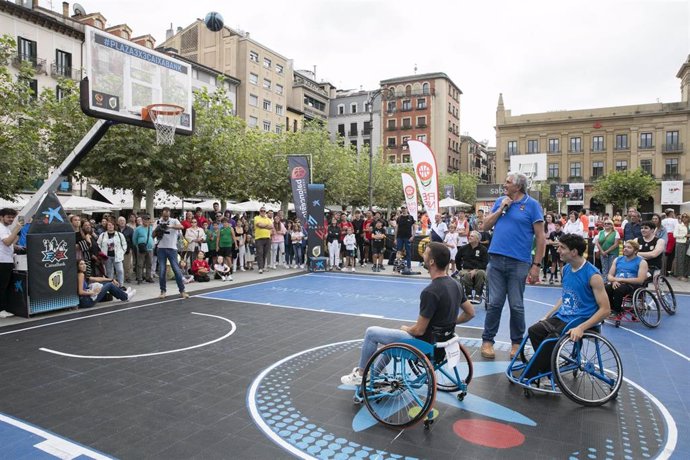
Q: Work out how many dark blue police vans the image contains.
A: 0